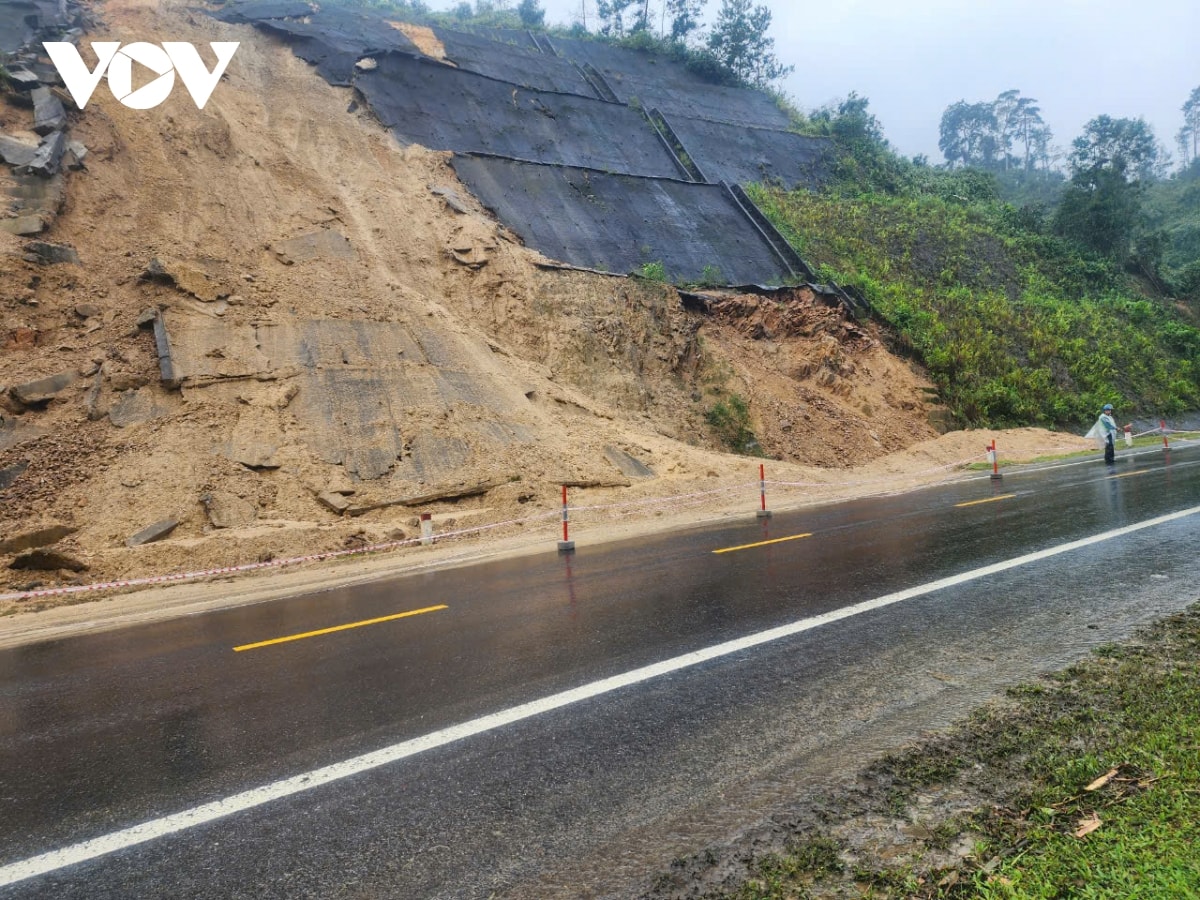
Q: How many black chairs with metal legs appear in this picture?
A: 0